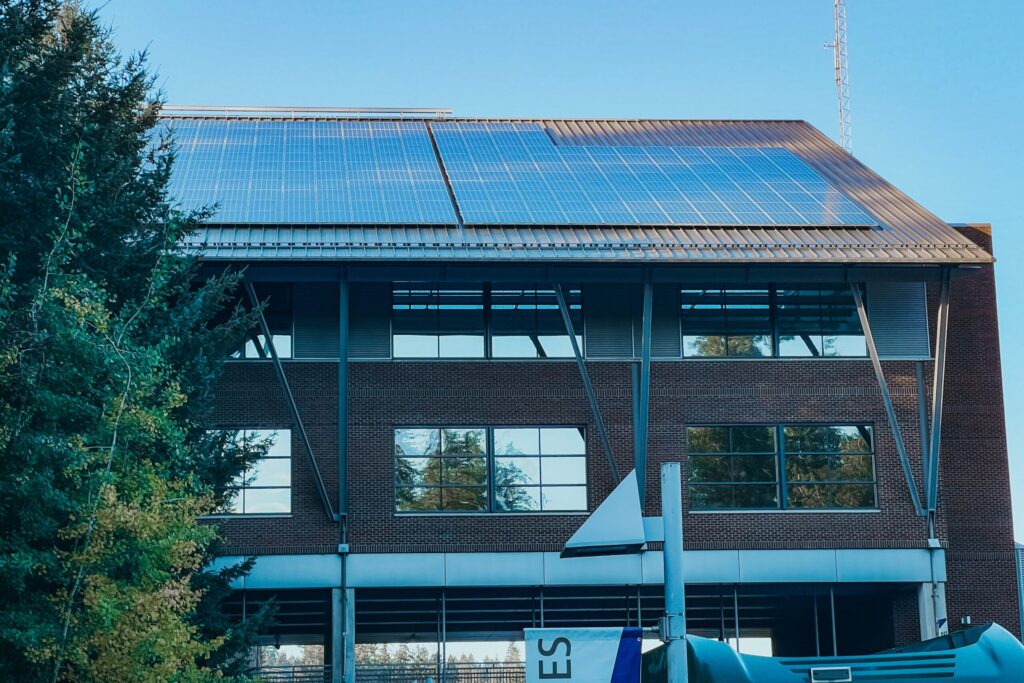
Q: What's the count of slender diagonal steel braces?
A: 3